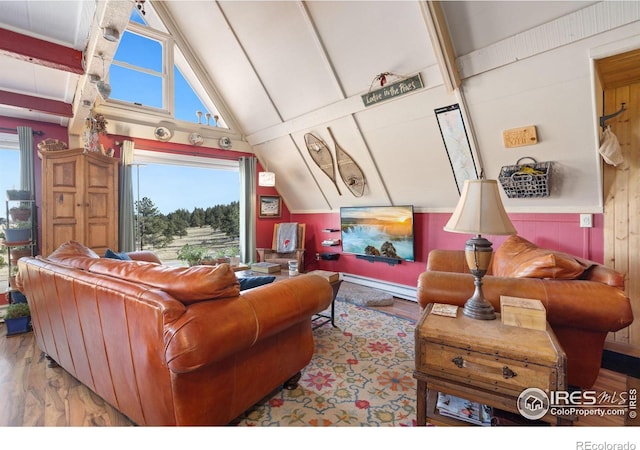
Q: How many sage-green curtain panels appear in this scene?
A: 3